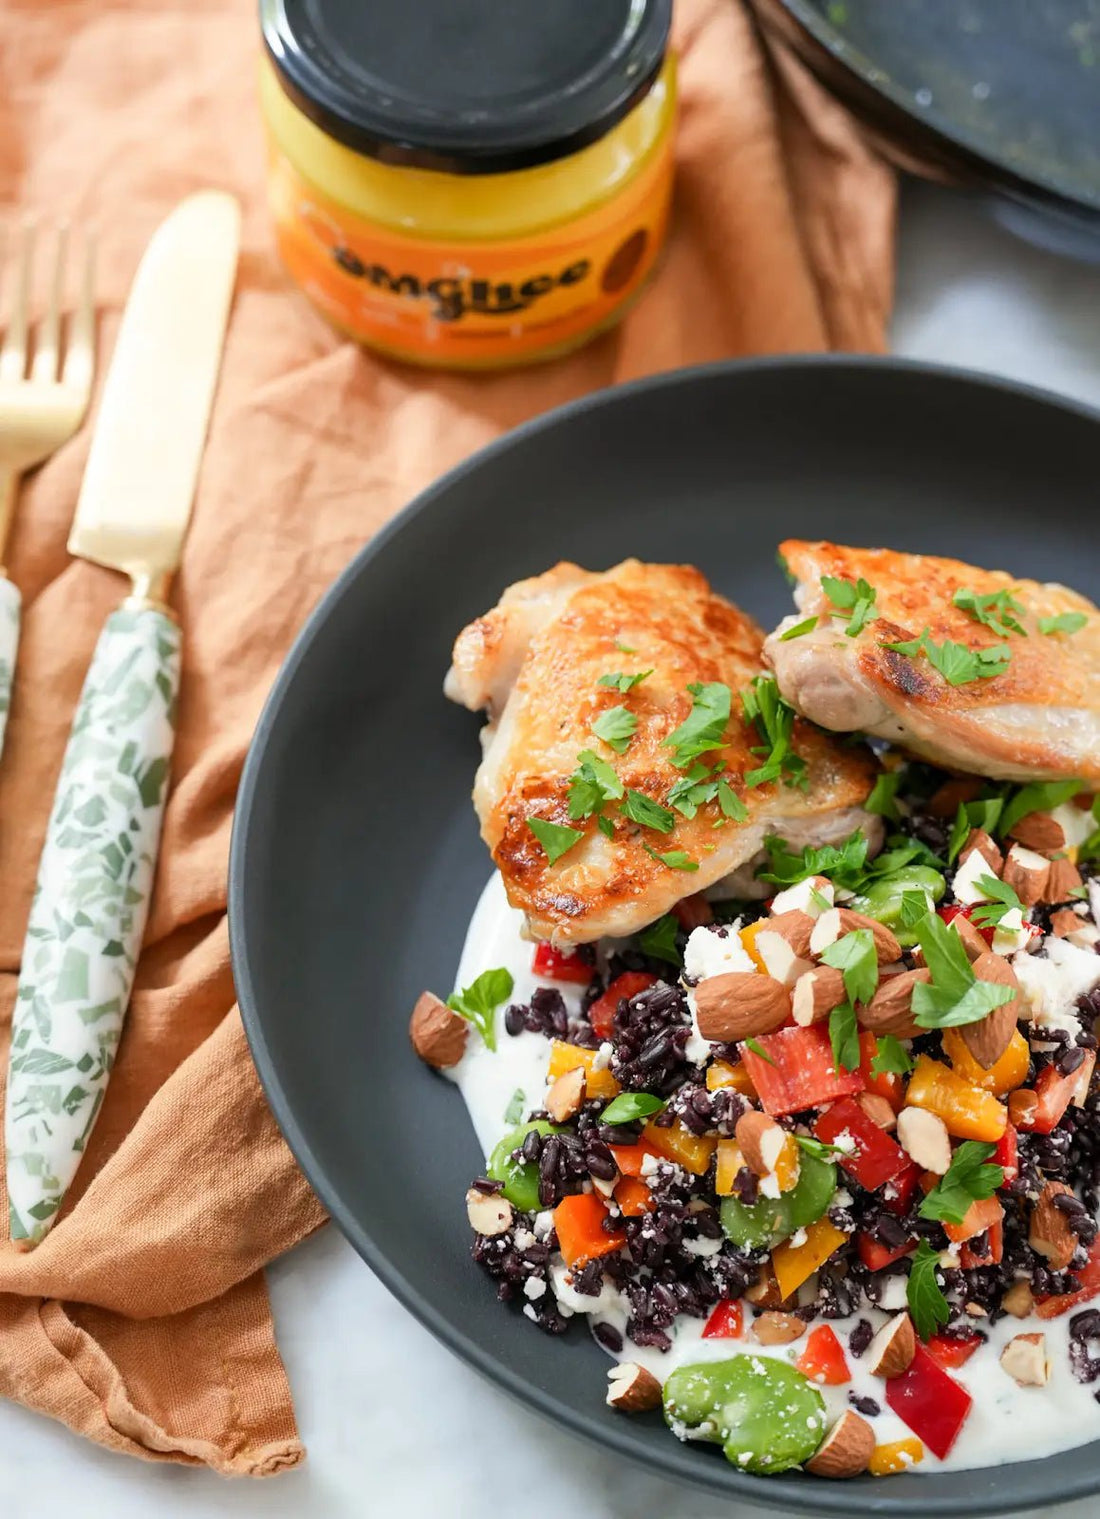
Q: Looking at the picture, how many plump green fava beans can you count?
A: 4